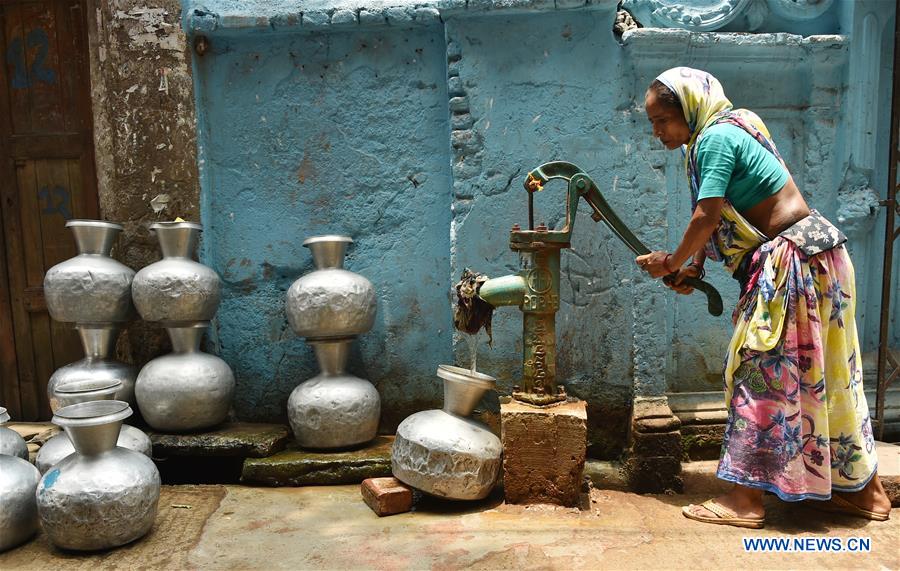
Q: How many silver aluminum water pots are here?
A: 11